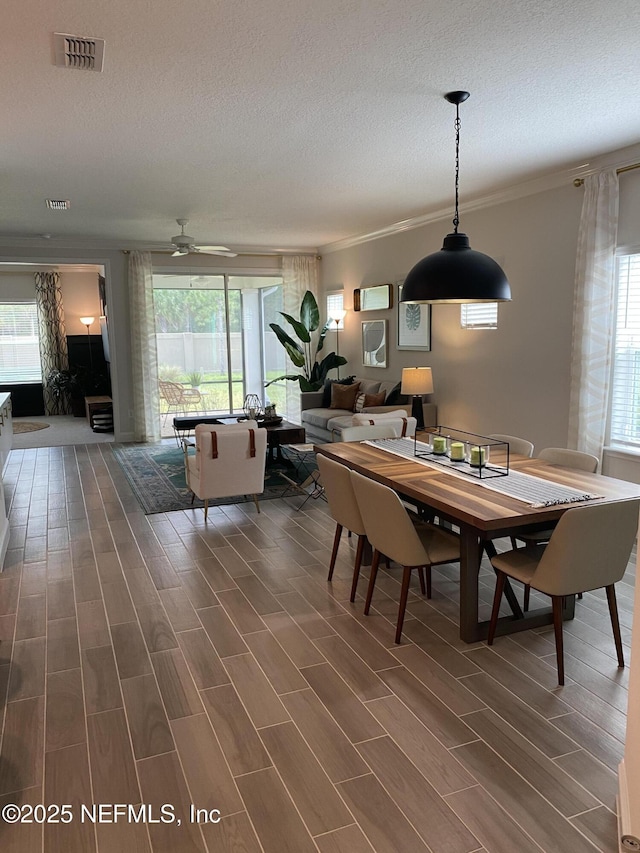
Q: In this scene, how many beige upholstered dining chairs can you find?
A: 6